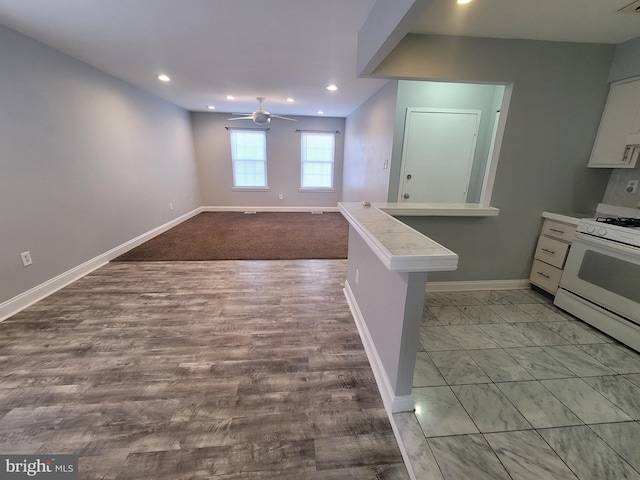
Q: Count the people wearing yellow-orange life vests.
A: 0